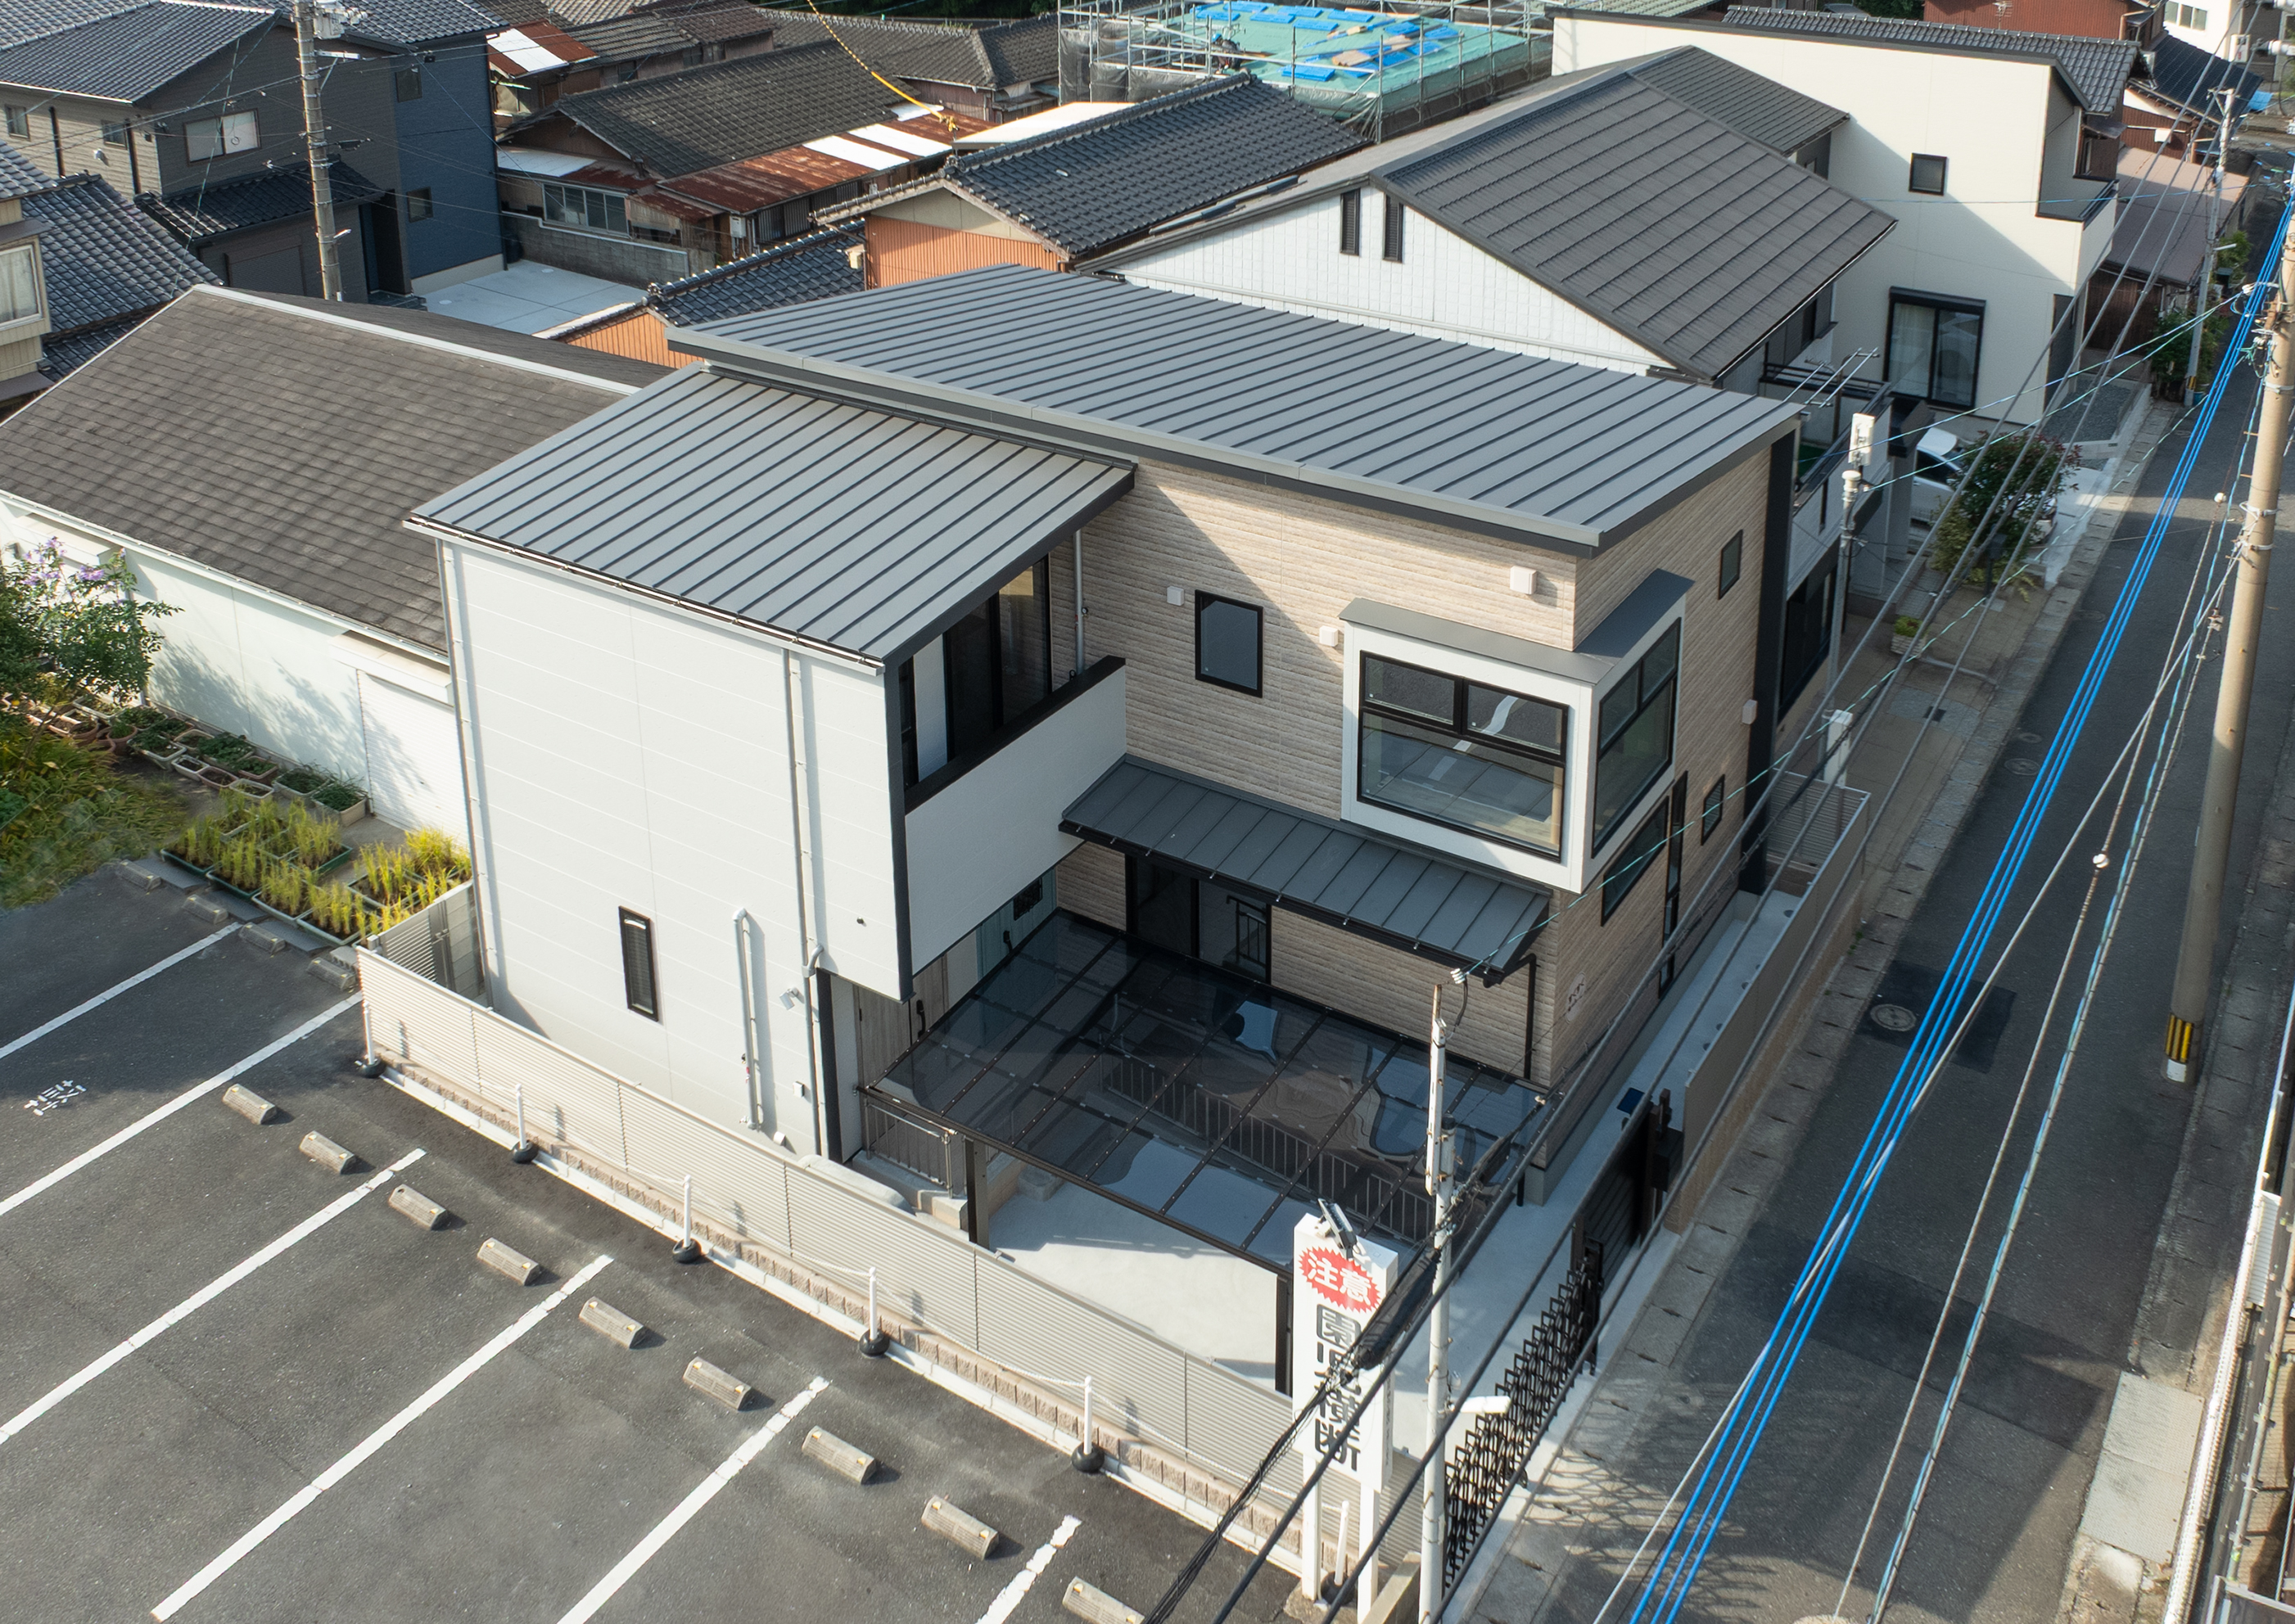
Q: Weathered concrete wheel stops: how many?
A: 13